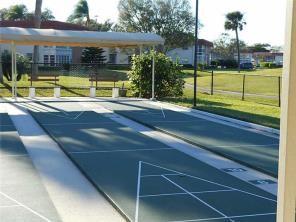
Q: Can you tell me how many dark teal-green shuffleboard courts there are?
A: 3